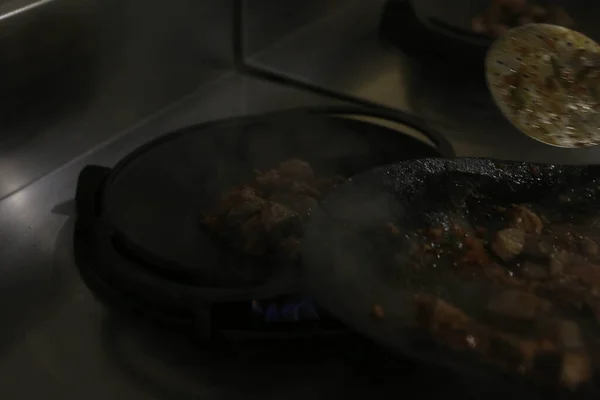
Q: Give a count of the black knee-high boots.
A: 0